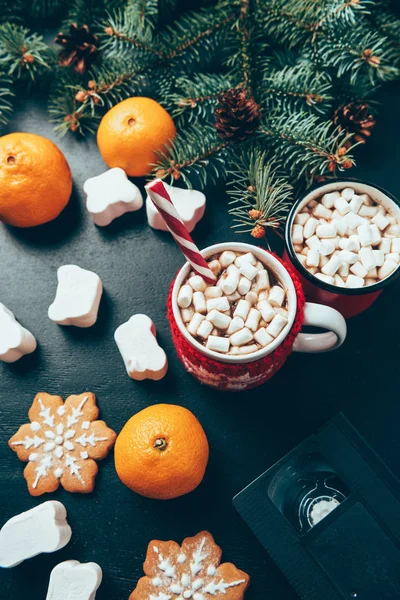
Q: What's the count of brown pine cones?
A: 3